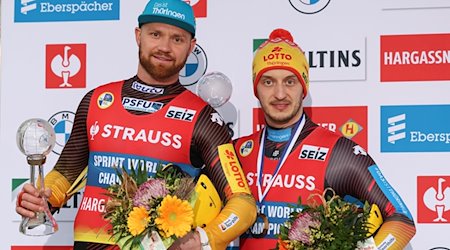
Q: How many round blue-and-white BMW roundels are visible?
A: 3